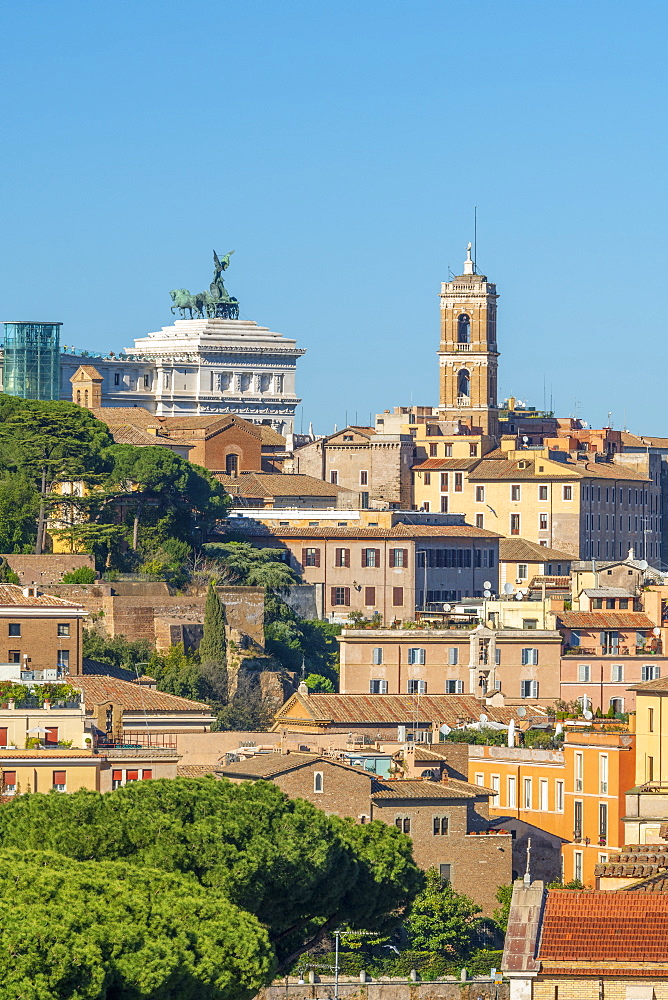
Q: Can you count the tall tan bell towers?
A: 1